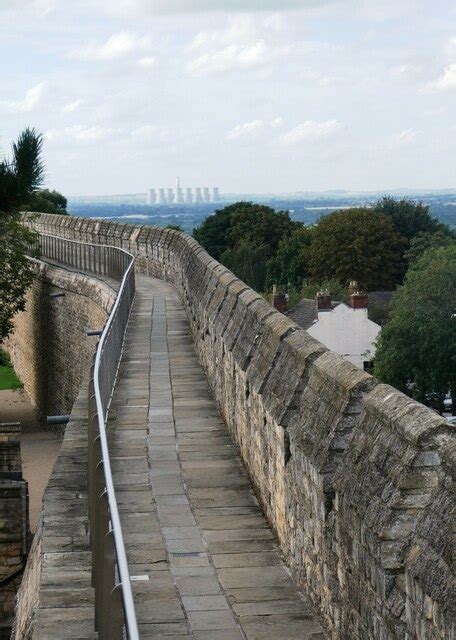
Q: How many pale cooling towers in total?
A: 8